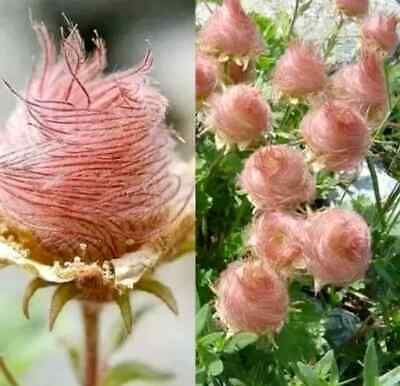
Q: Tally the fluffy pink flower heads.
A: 13